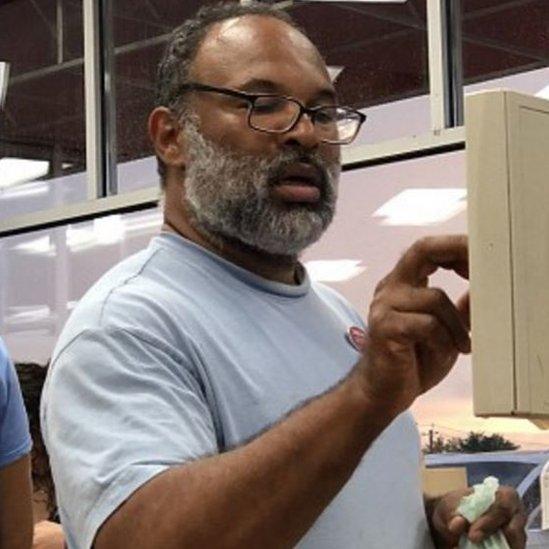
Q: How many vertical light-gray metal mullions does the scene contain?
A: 2